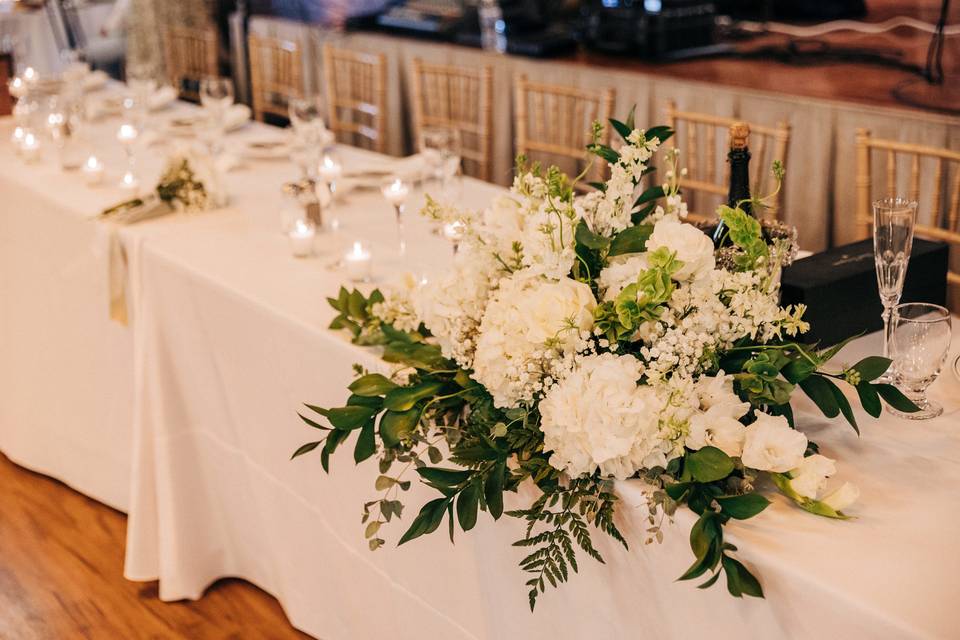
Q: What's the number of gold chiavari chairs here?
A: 7